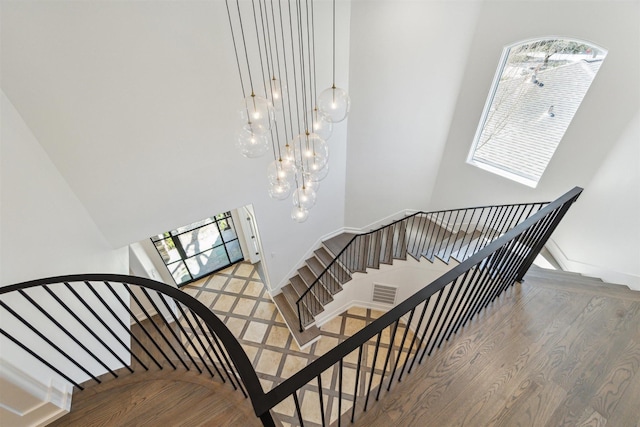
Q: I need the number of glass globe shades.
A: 13